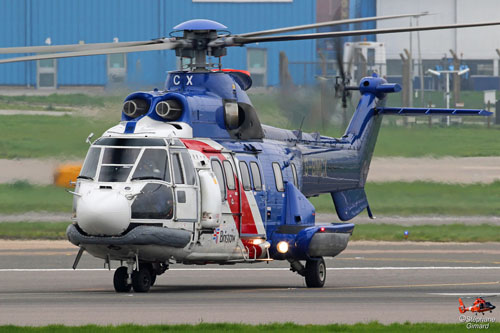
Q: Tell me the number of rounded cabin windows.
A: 6